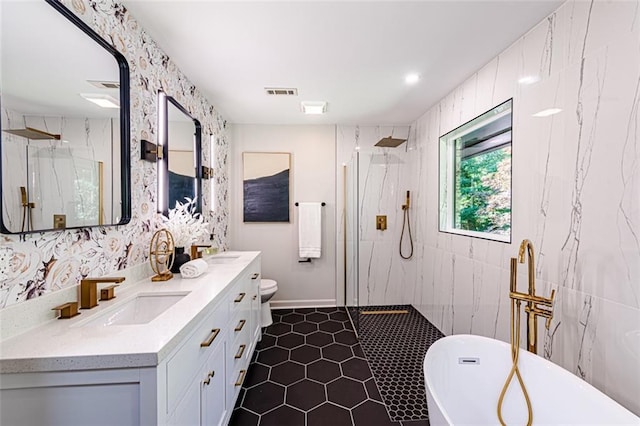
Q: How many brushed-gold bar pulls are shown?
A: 6